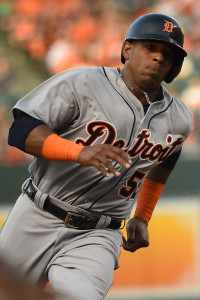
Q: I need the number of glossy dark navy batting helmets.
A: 1